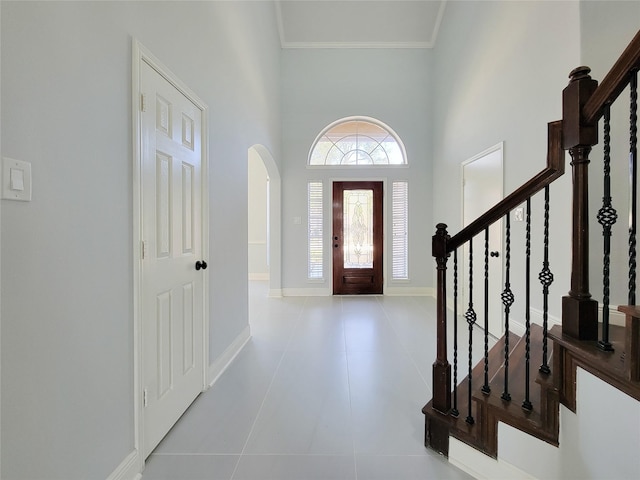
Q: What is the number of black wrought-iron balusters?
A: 8